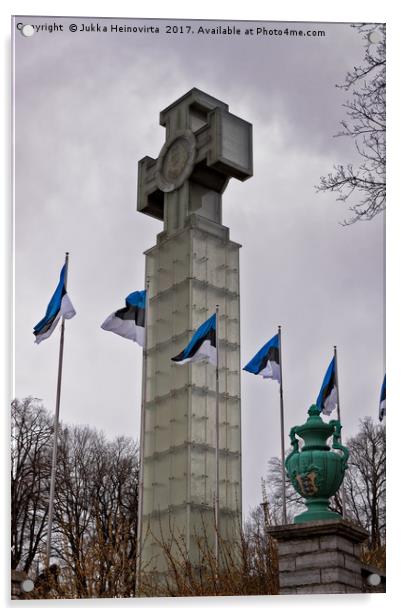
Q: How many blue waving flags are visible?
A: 6